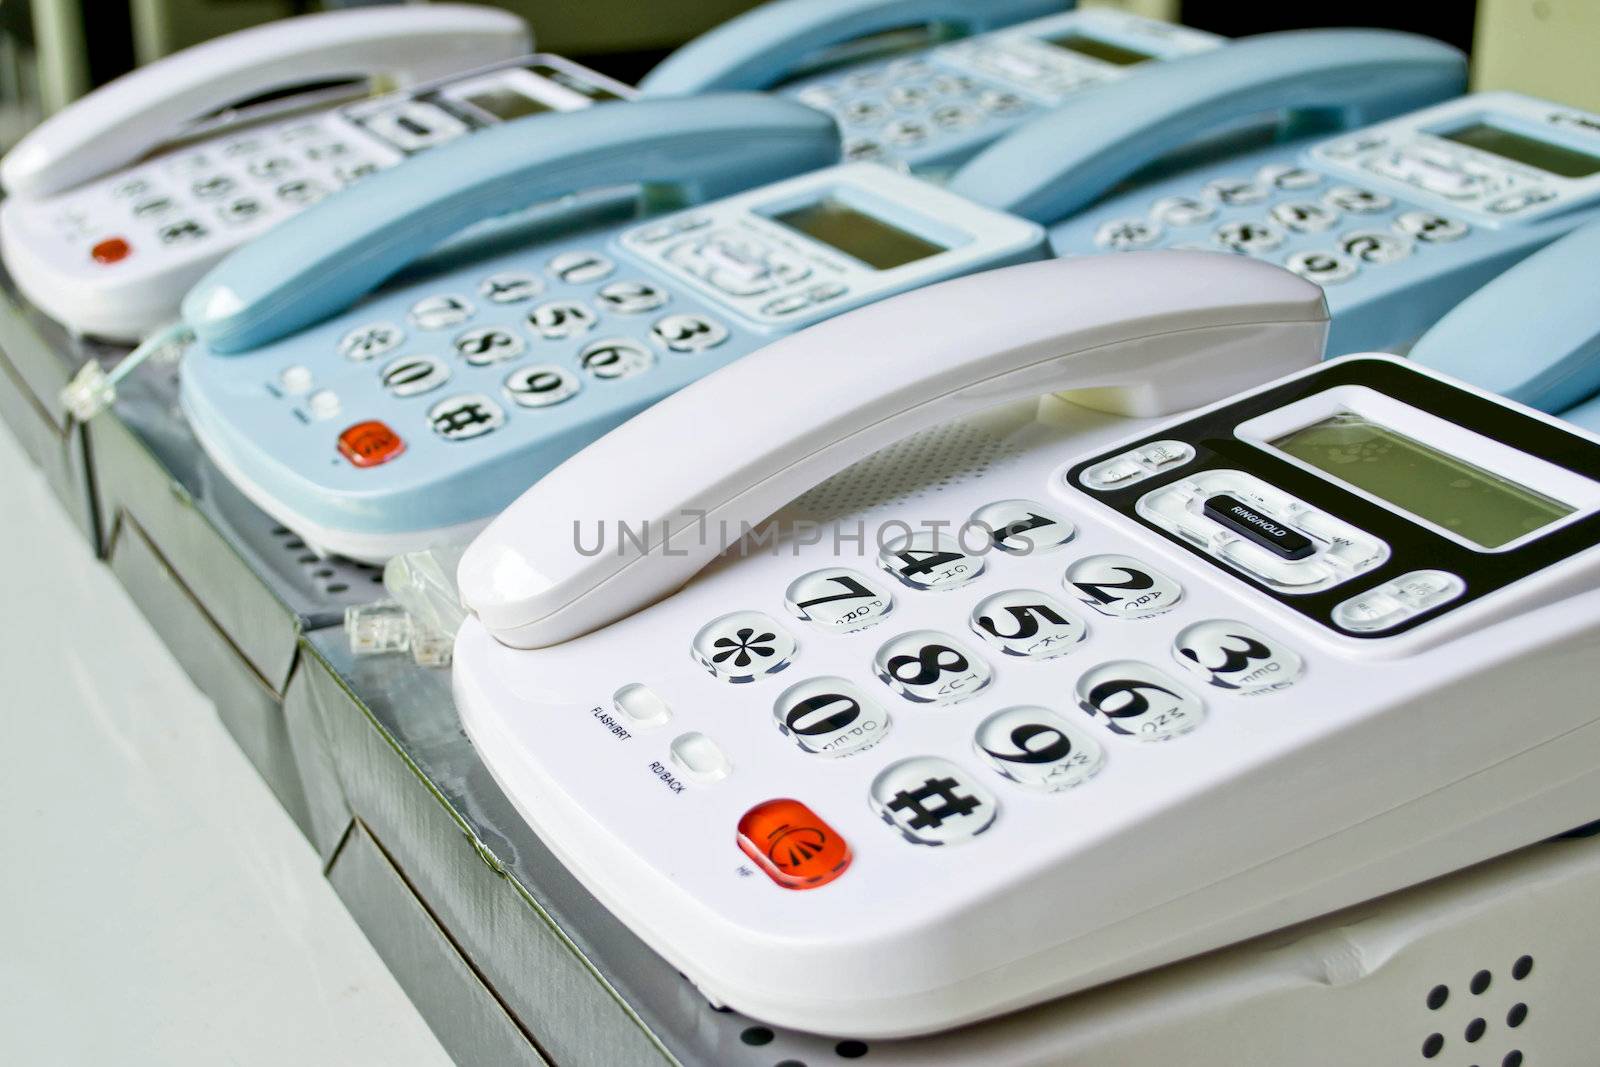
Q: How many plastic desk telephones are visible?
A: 6